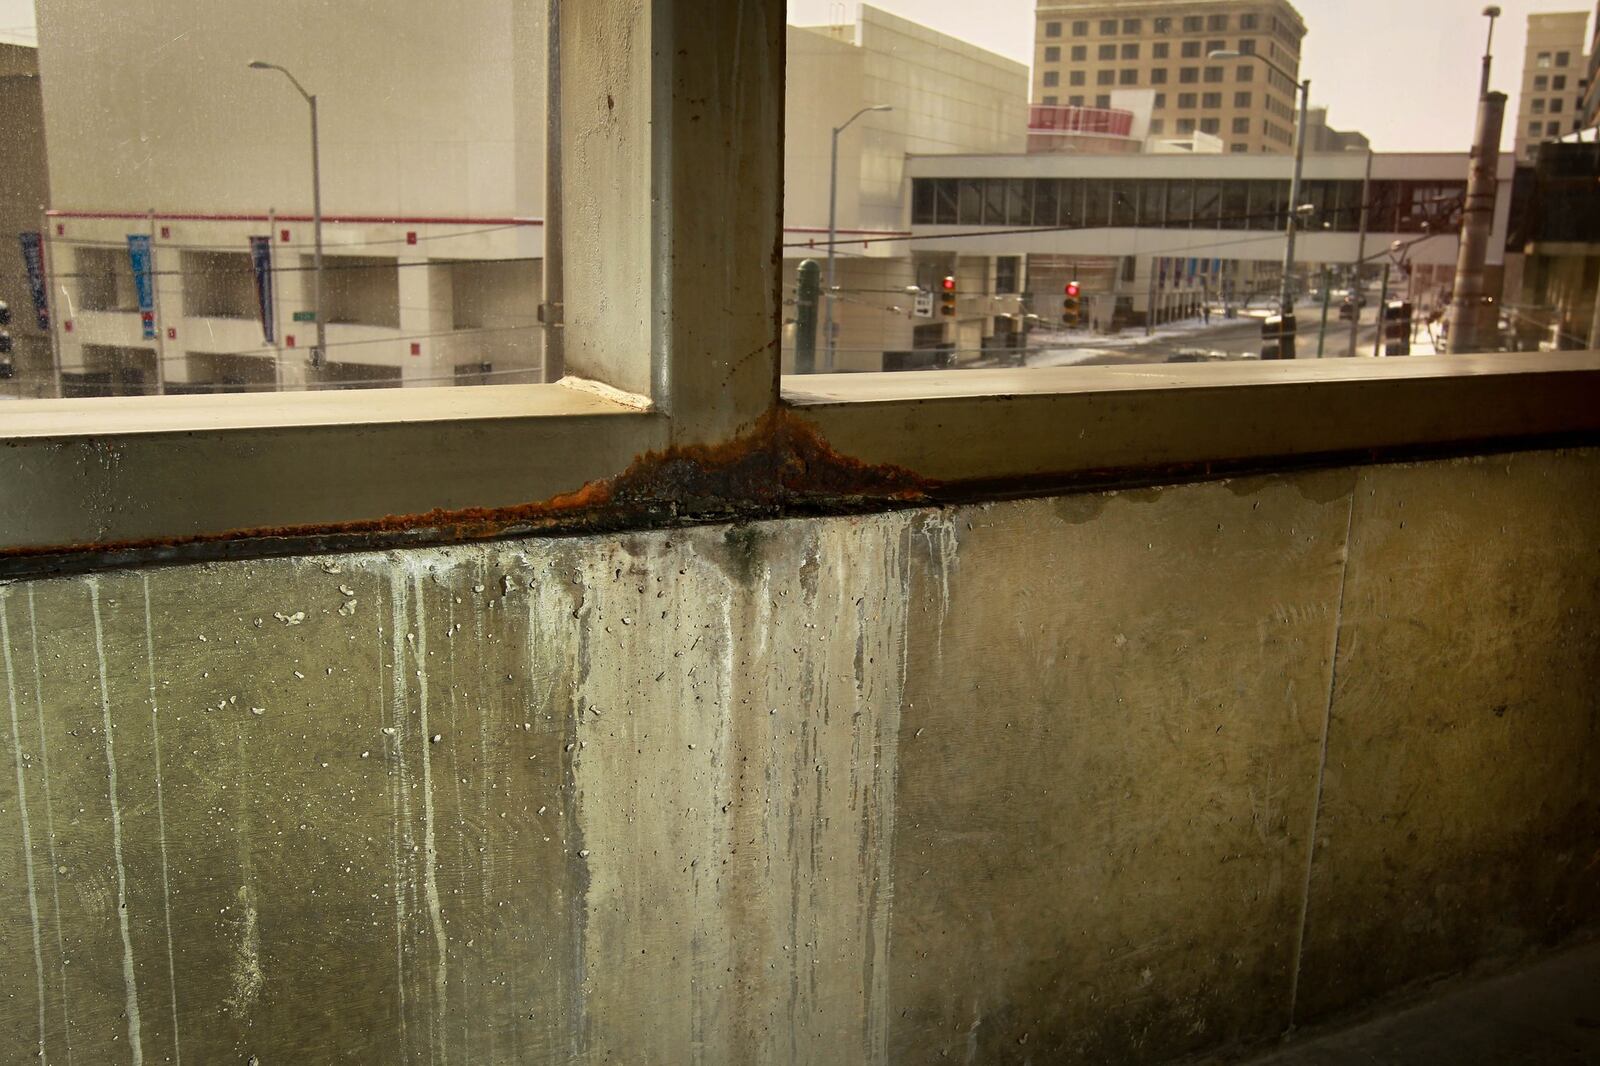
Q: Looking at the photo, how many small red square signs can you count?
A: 8